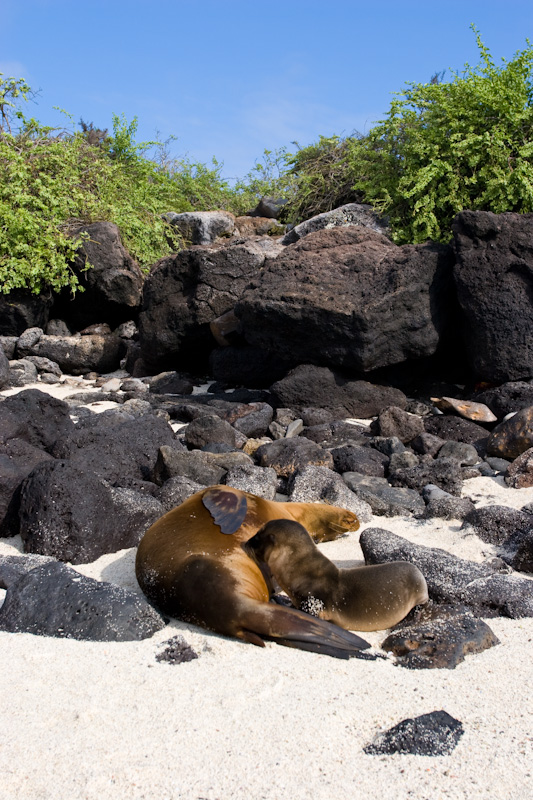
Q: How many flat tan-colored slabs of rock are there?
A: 1